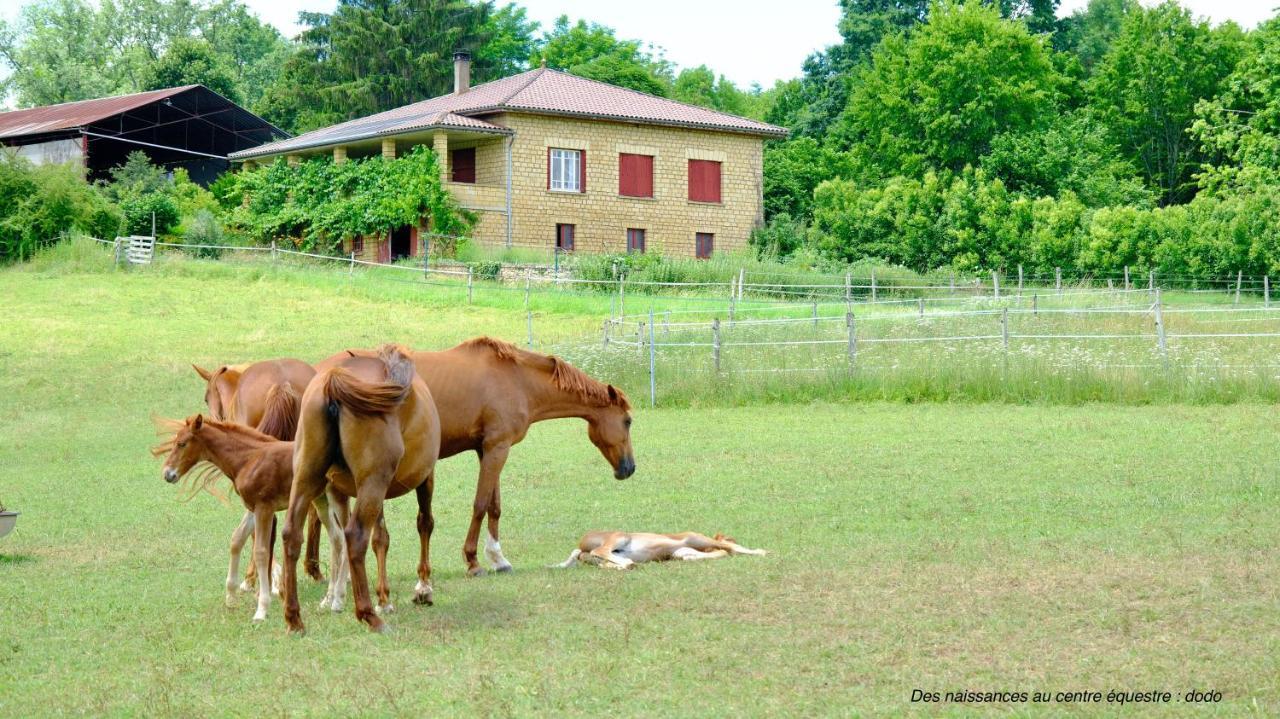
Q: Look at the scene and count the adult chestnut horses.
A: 3